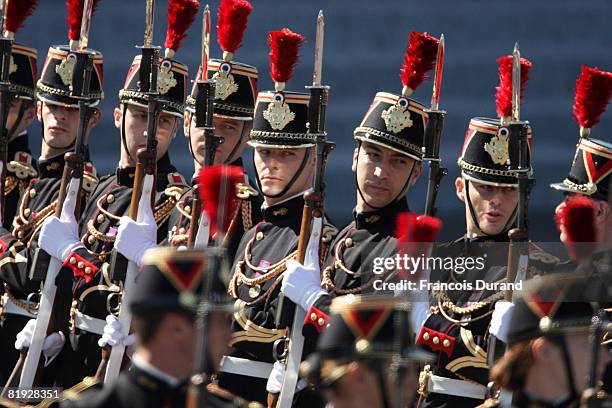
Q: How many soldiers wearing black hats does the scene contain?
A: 11